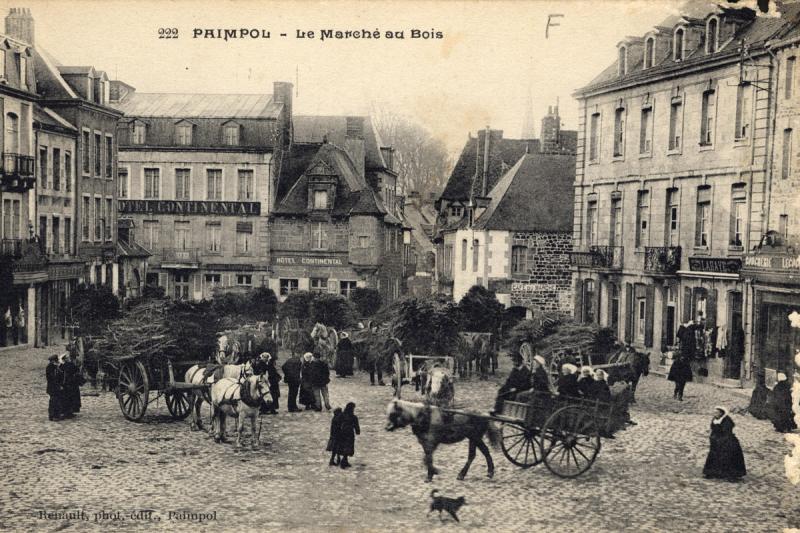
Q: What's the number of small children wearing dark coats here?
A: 2